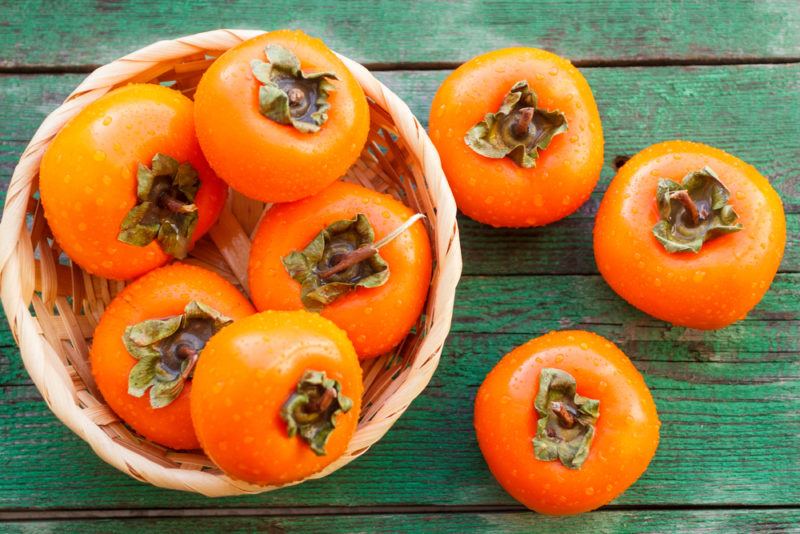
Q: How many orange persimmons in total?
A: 8